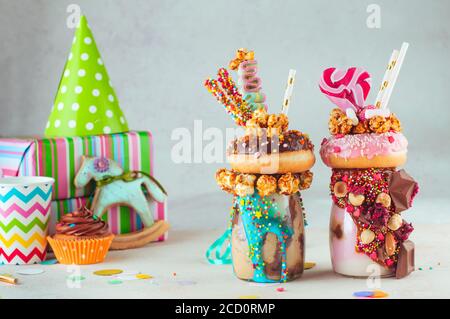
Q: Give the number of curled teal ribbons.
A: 1